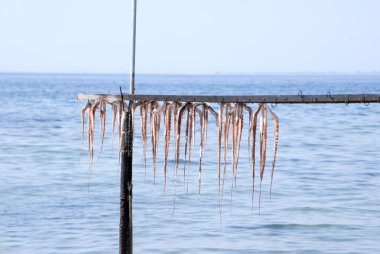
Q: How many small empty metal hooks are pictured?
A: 5